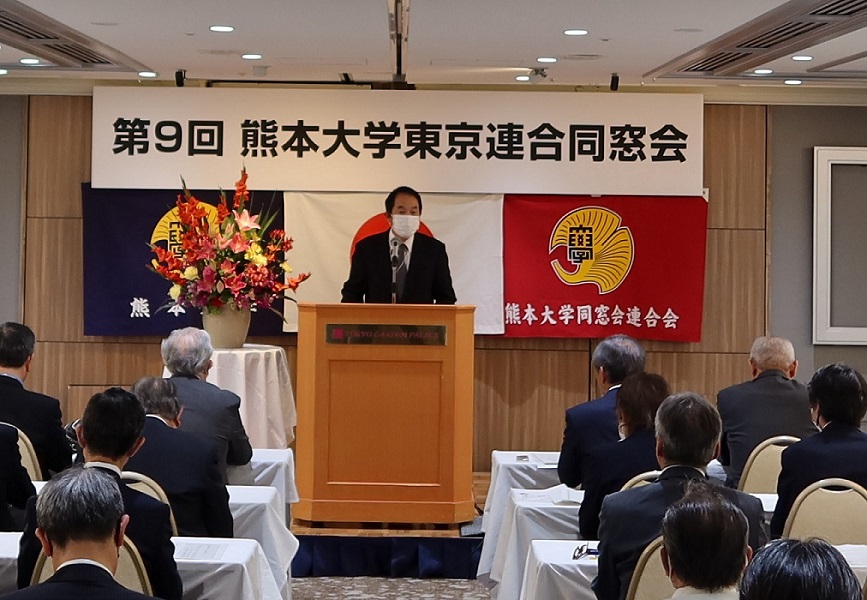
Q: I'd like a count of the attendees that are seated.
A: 13